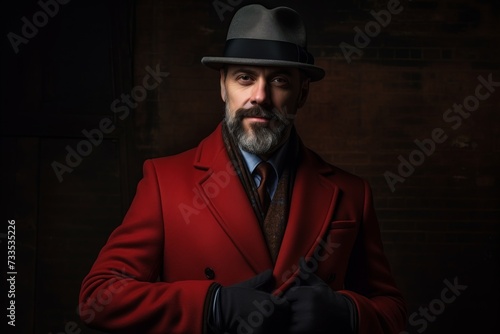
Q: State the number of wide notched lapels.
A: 2